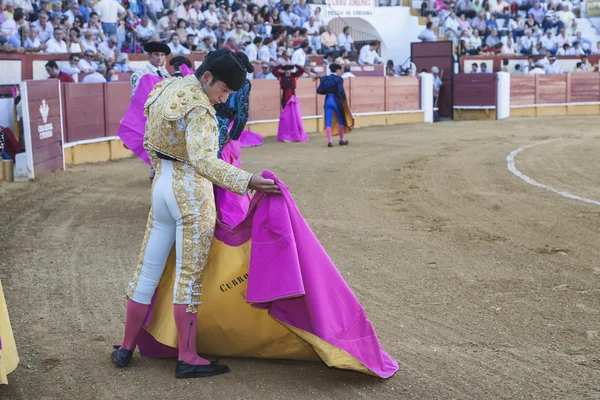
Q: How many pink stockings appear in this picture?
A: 4